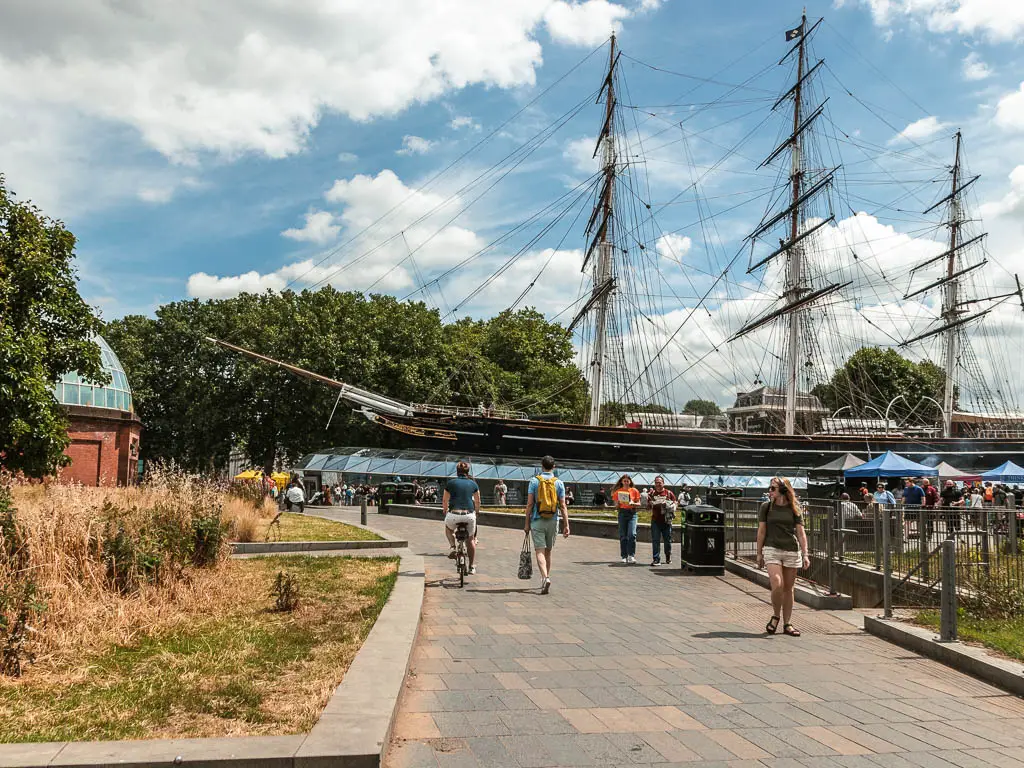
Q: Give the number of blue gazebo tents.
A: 2